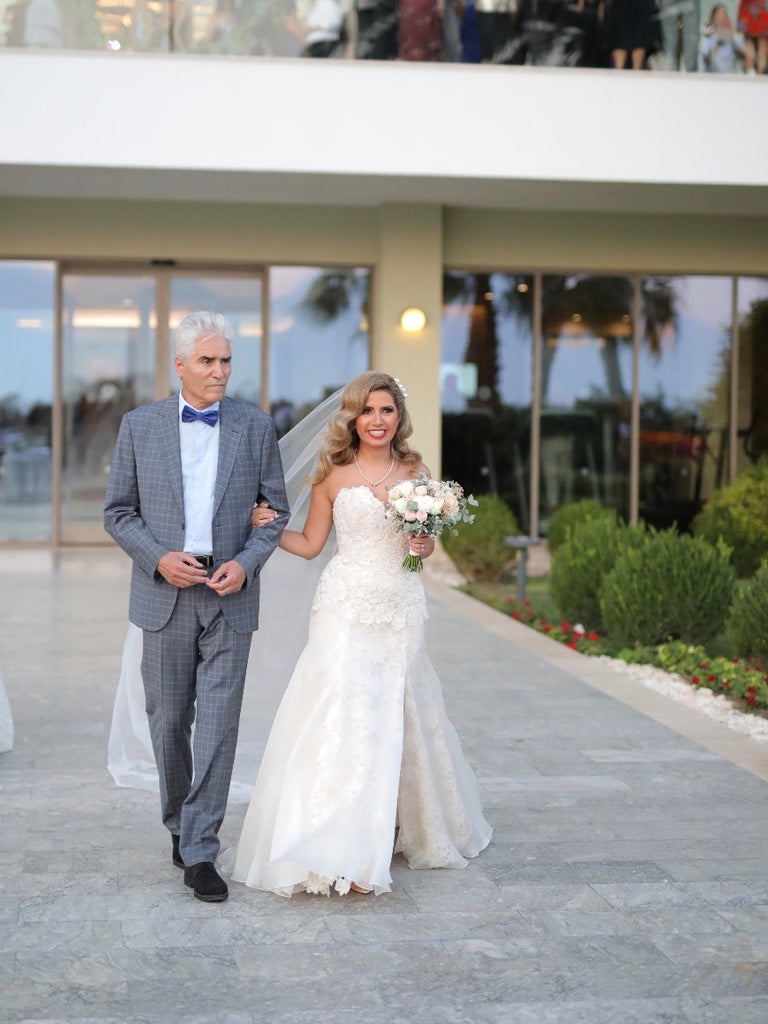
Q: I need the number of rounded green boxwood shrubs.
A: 6